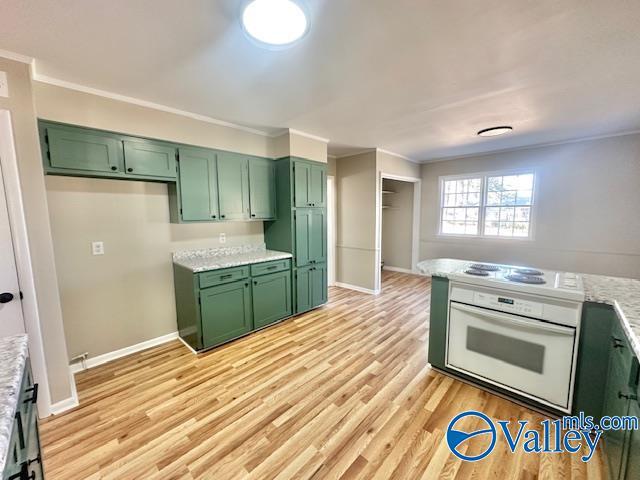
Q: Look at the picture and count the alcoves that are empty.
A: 2